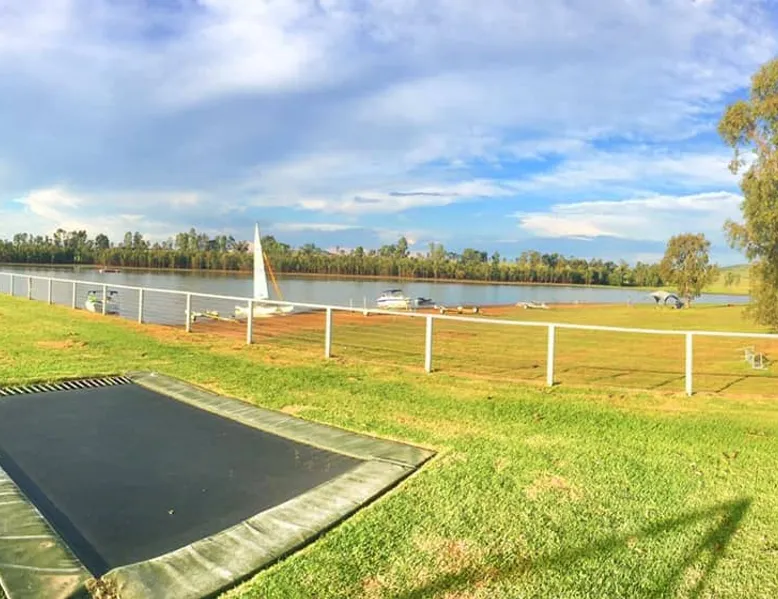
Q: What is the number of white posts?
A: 12